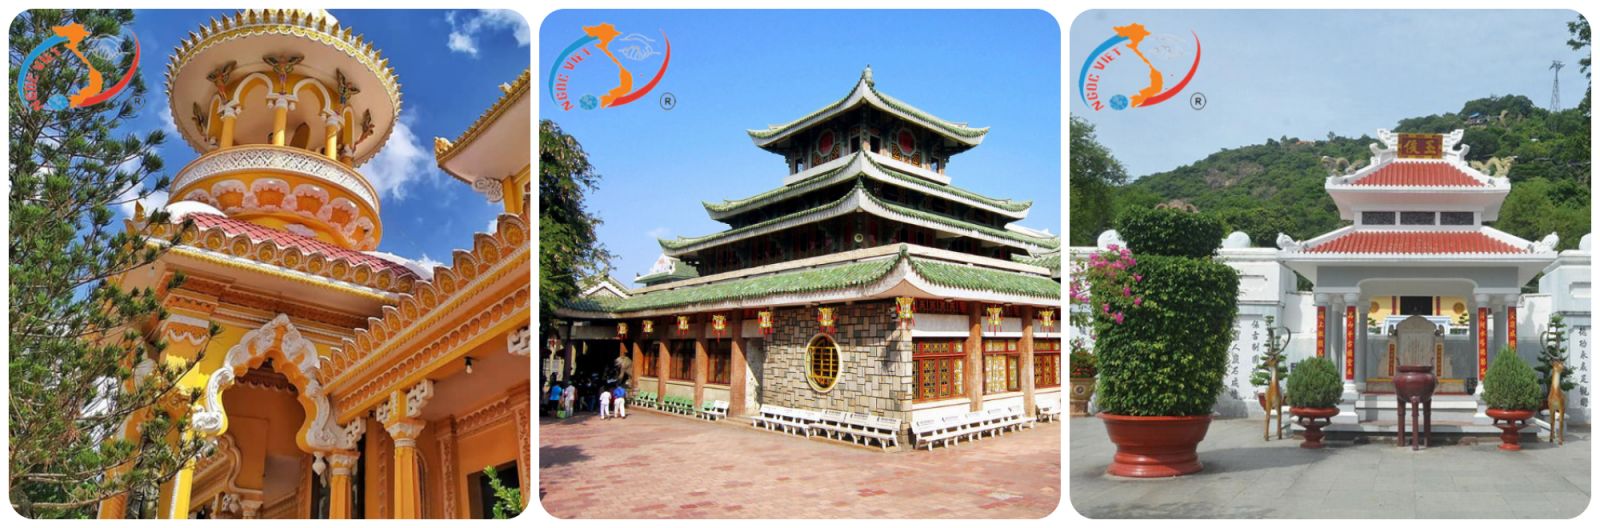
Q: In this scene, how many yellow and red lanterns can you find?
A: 9